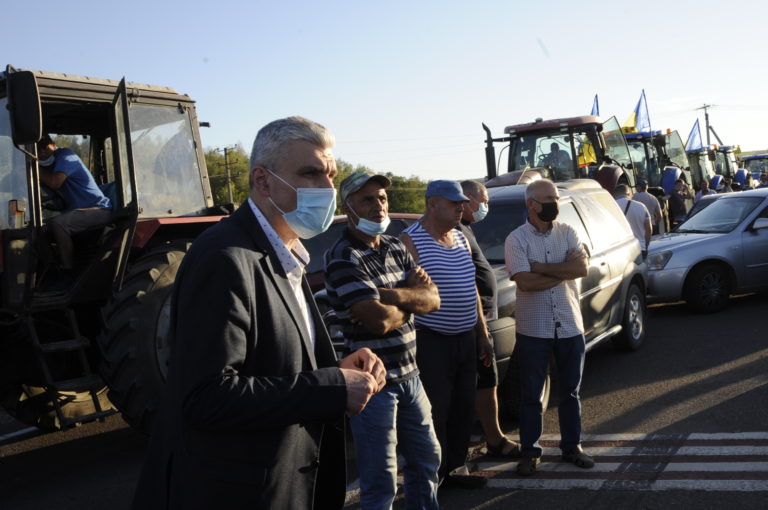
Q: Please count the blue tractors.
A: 4